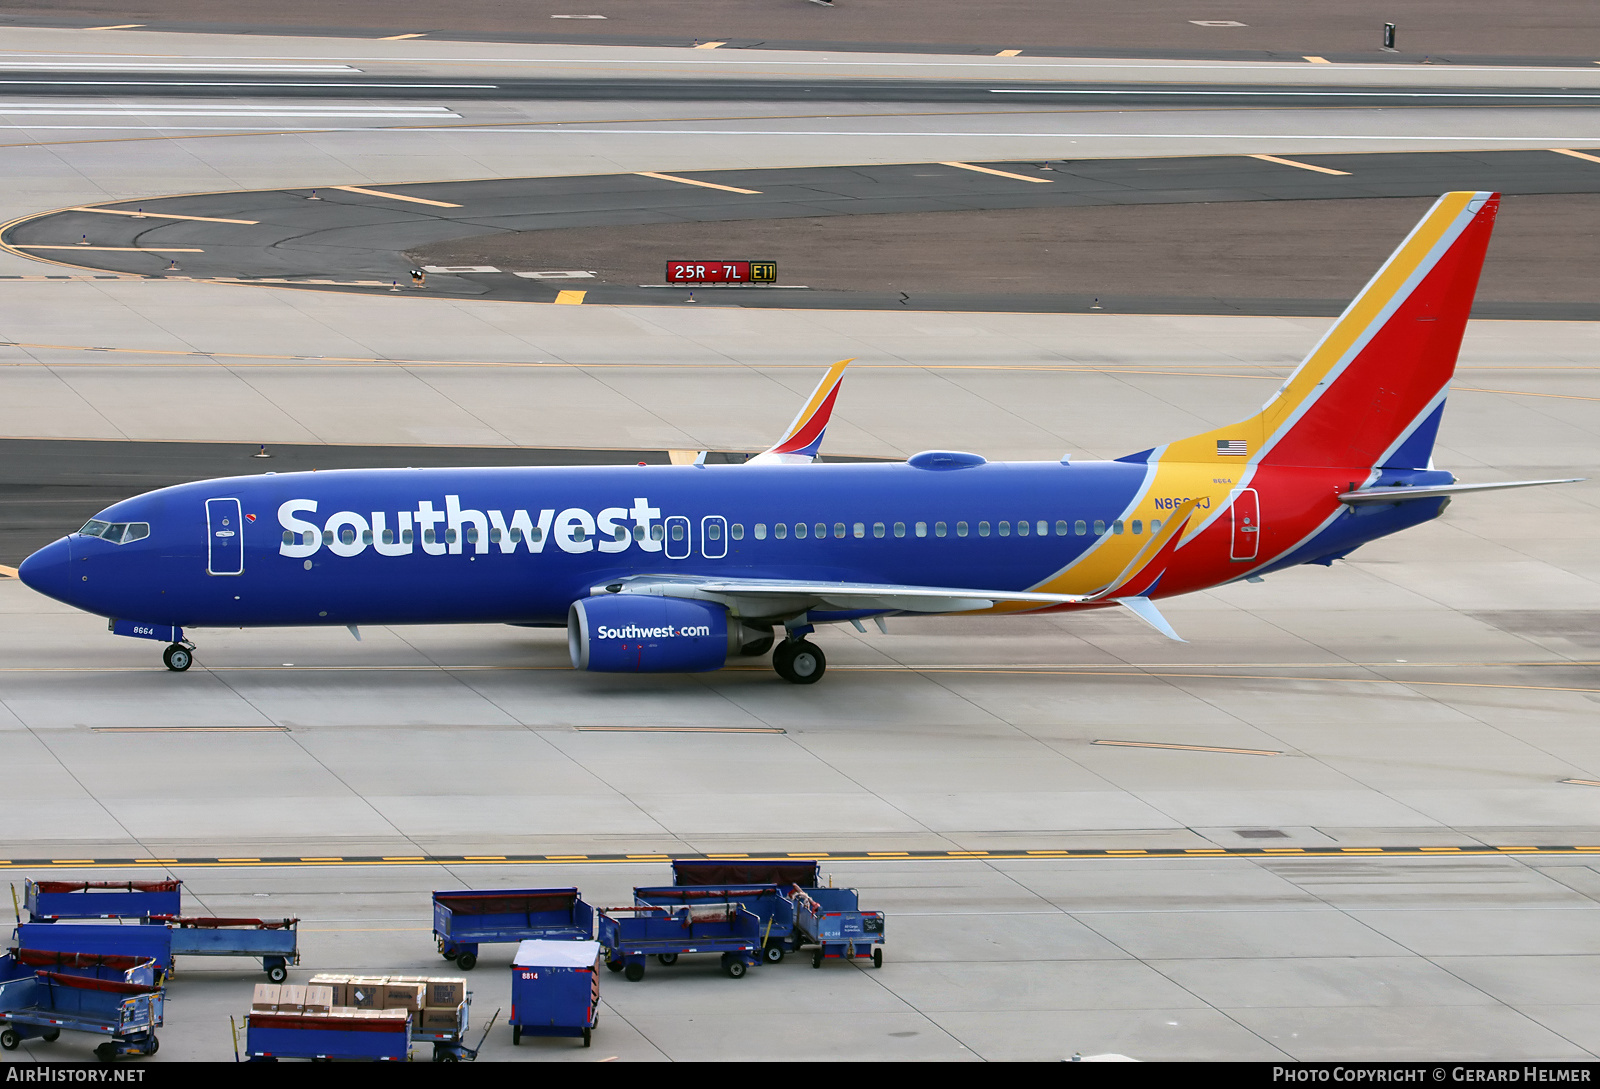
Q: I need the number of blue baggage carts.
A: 13